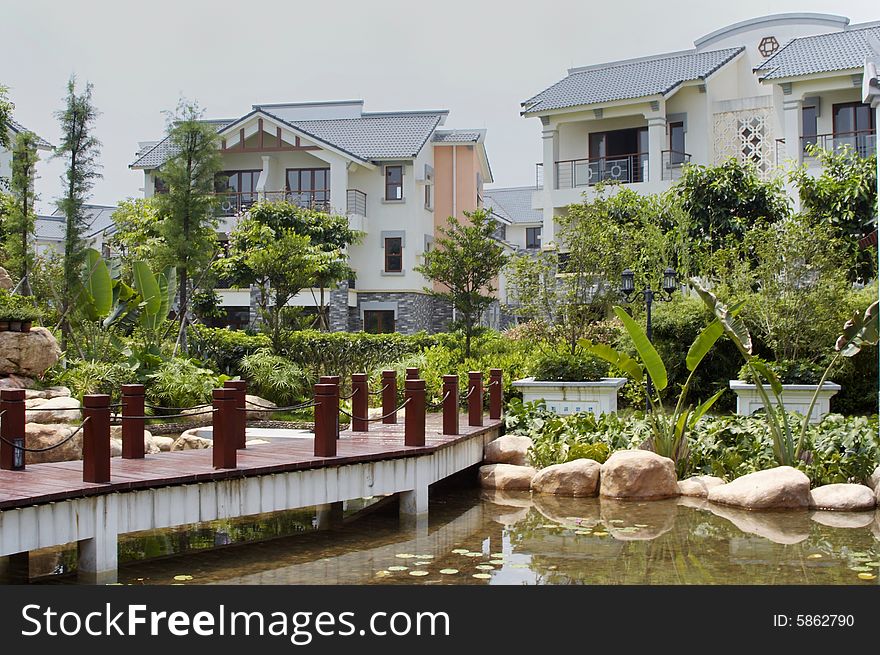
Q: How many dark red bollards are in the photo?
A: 14